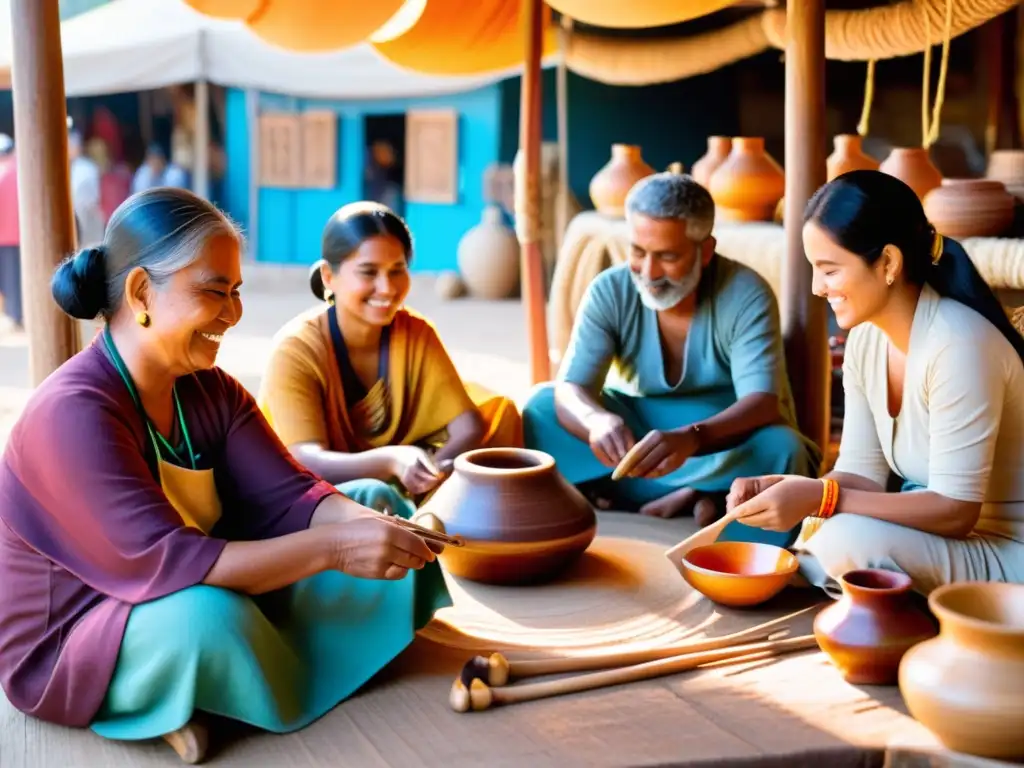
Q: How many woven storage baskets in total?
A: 0